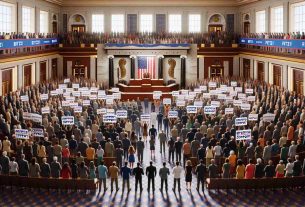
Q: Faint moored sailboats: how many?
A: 0